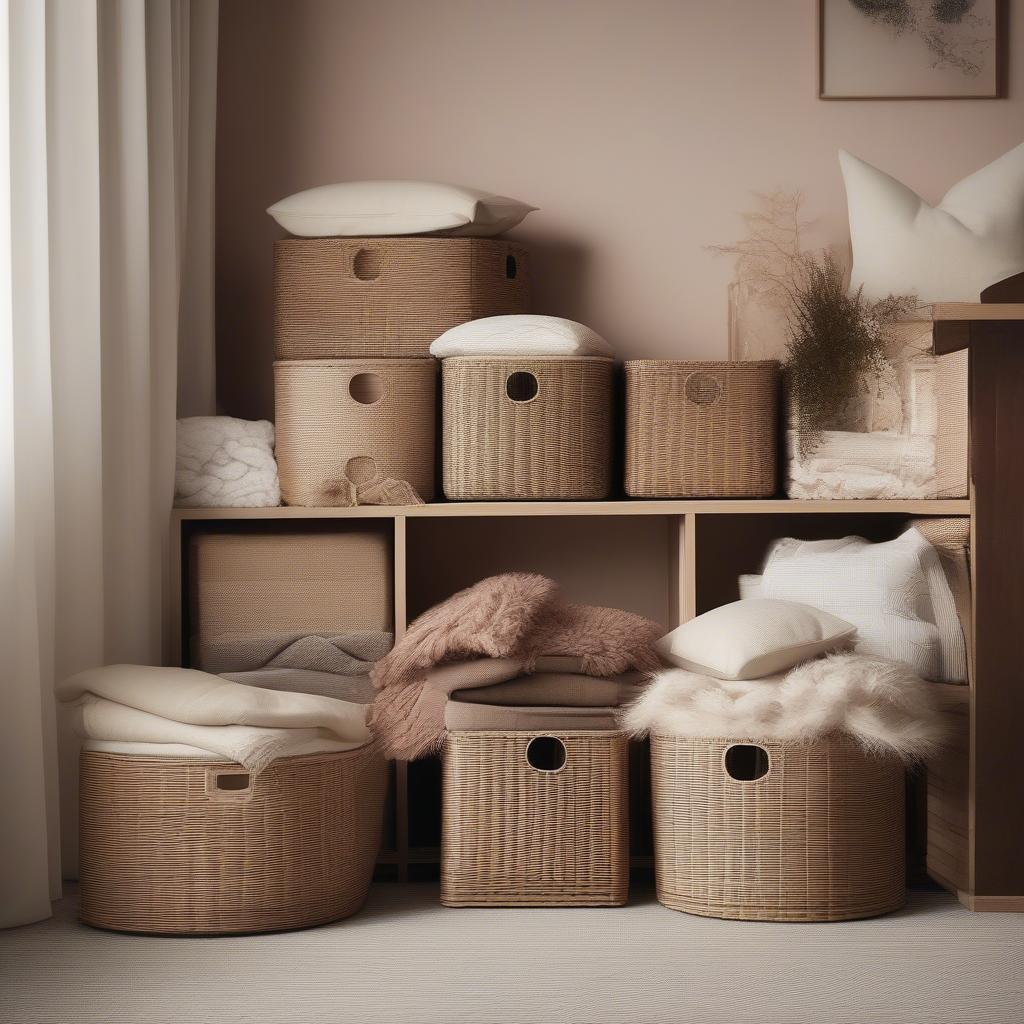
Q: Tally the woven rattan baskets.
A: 7